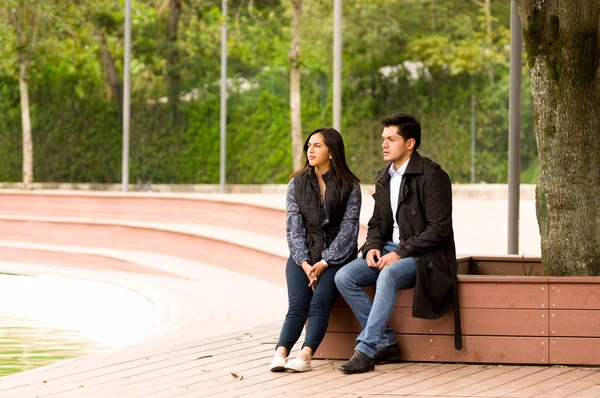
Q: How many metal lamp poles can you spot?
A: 4